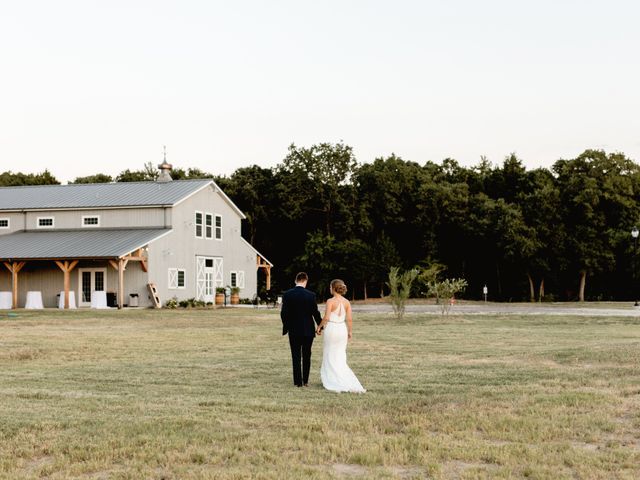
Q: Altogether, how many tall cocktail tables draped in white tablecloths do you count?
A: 4